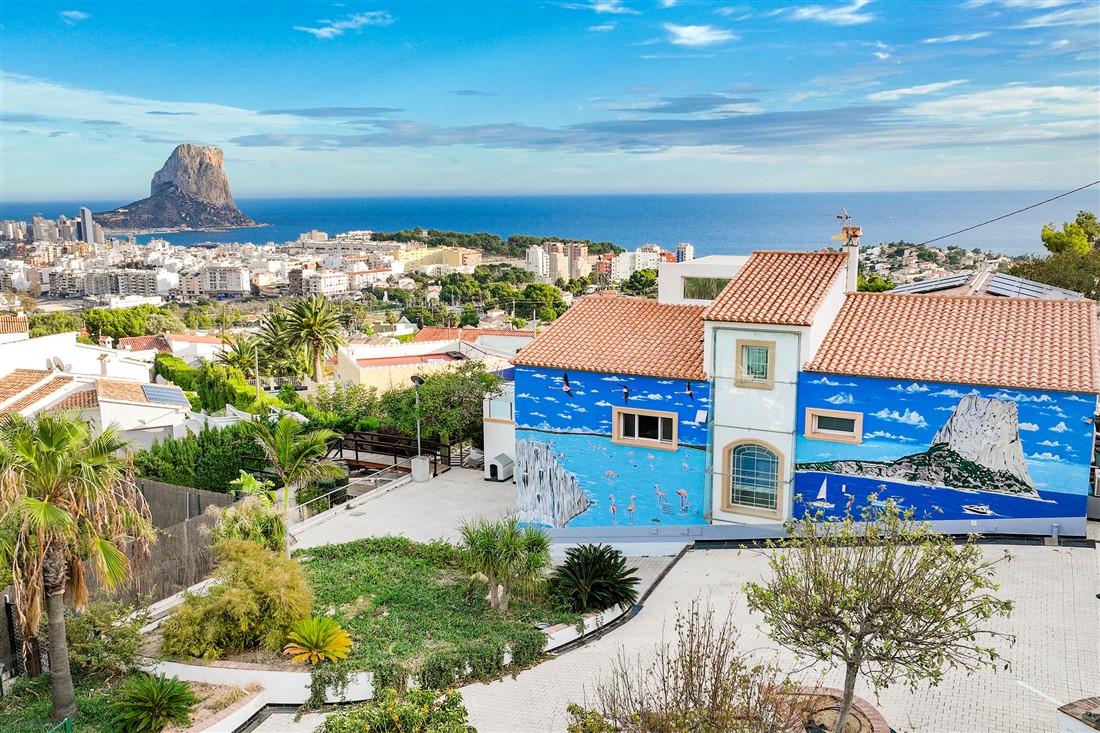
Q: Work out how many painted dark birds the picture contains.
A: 3